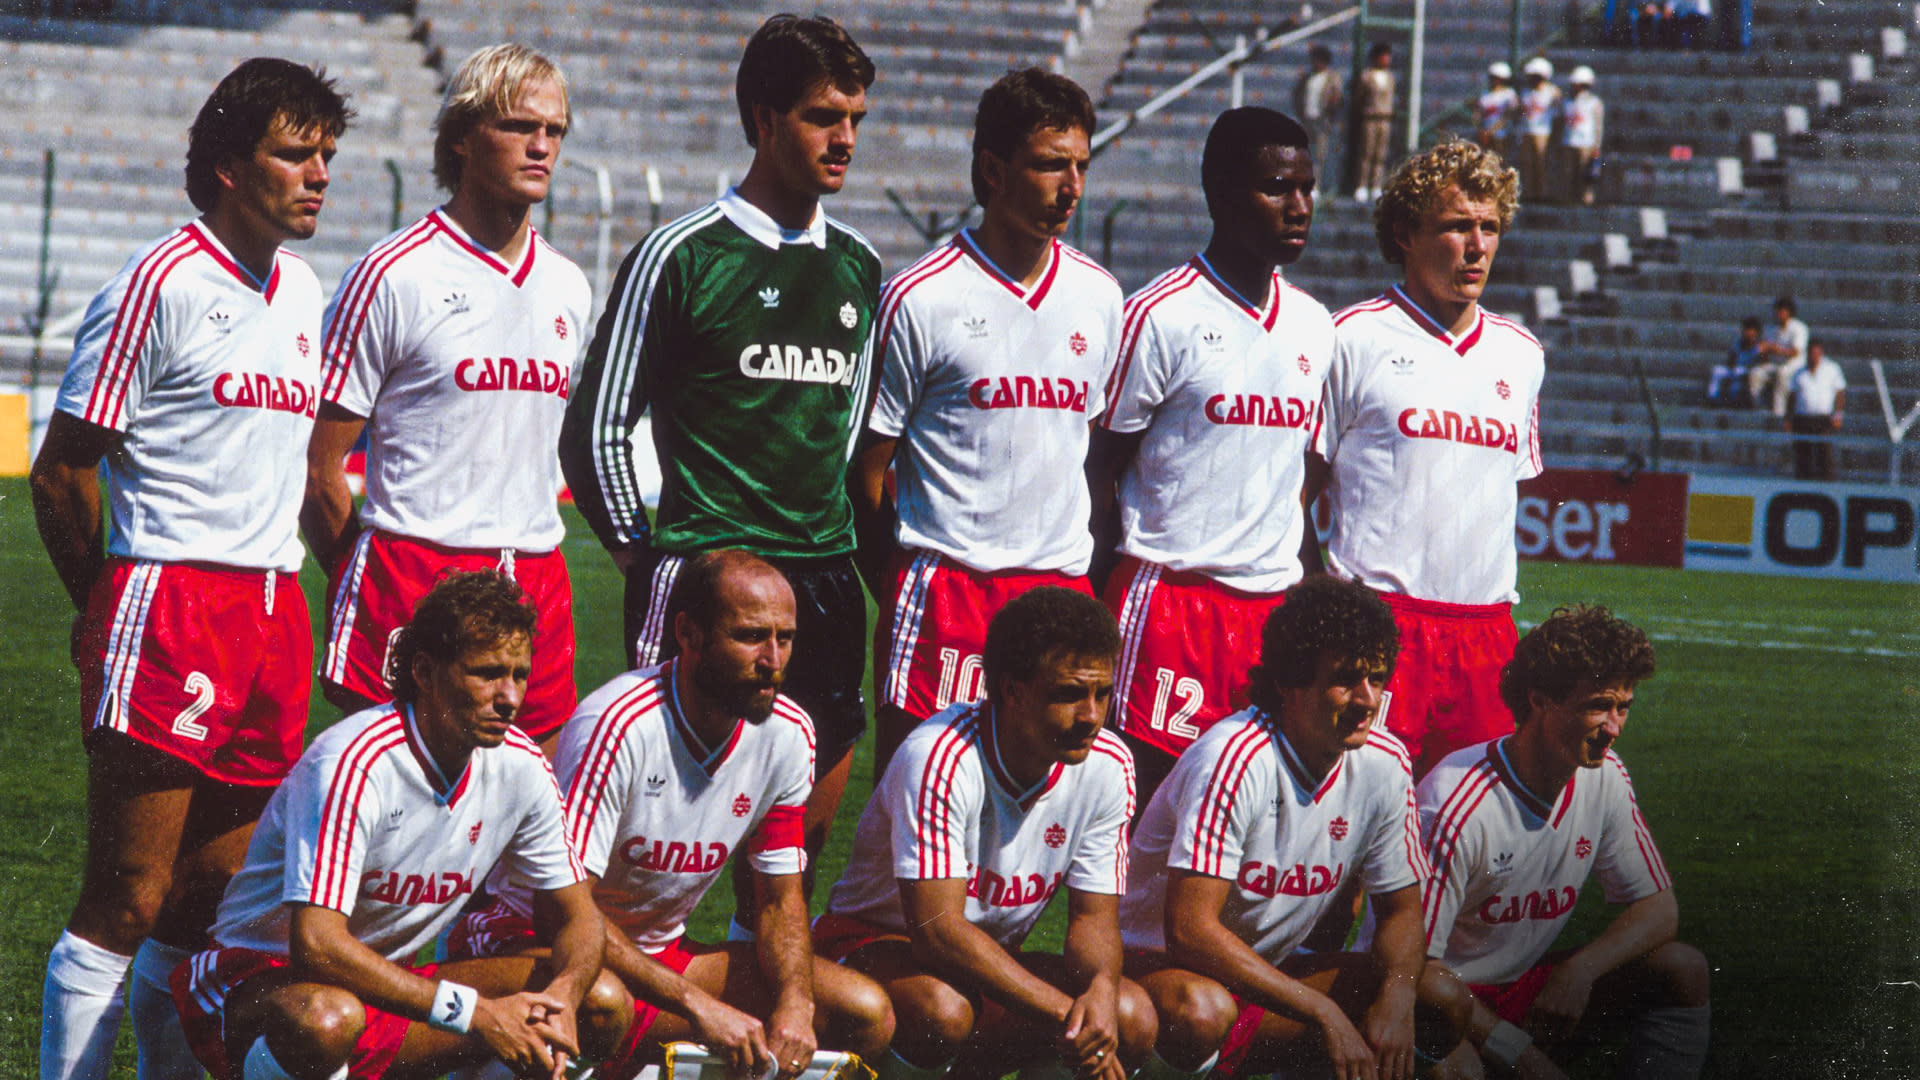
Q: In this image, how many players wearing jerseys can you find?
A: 11